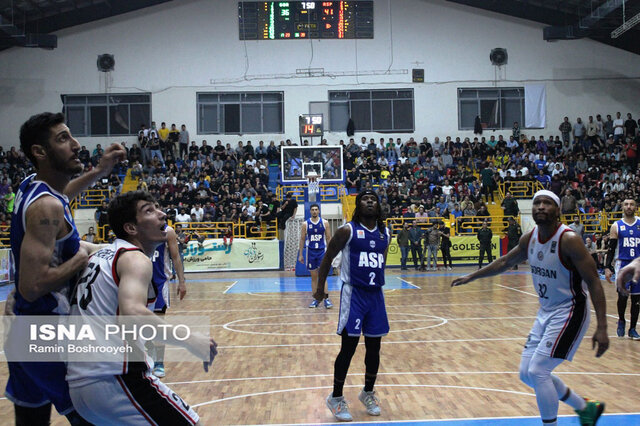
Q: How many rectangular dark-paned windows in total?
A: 4